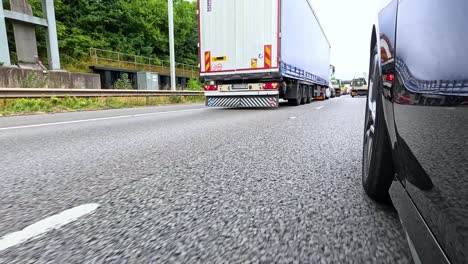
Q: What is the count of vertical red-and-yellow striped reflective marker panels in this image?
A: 2